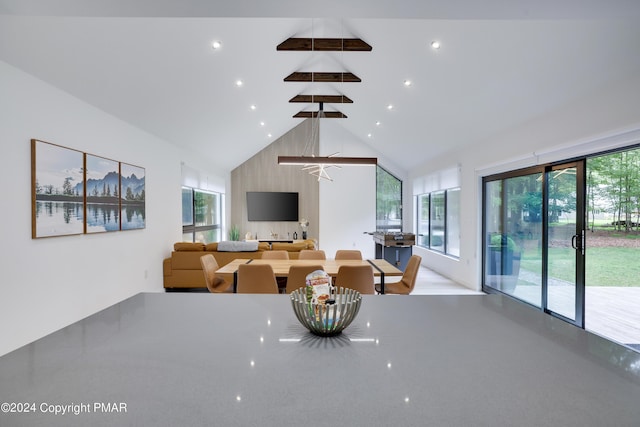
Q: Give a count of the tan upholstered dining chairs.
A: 8